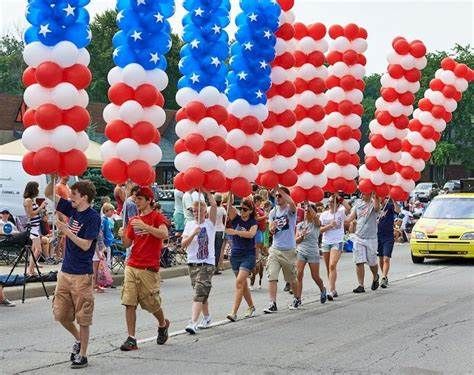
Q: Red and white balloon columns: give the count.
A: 5